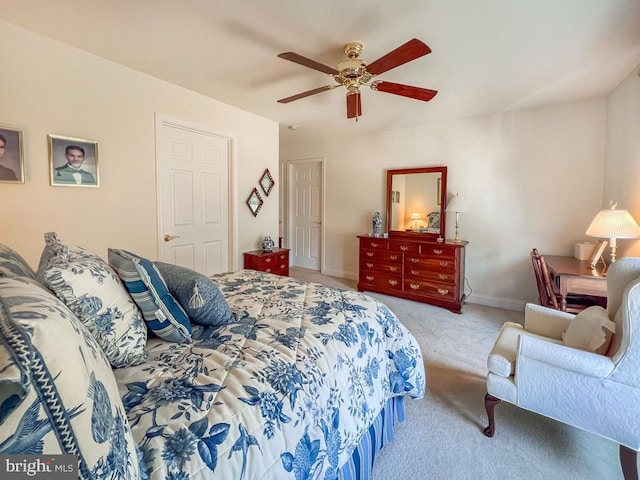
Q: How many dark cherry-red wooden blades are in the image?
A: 5